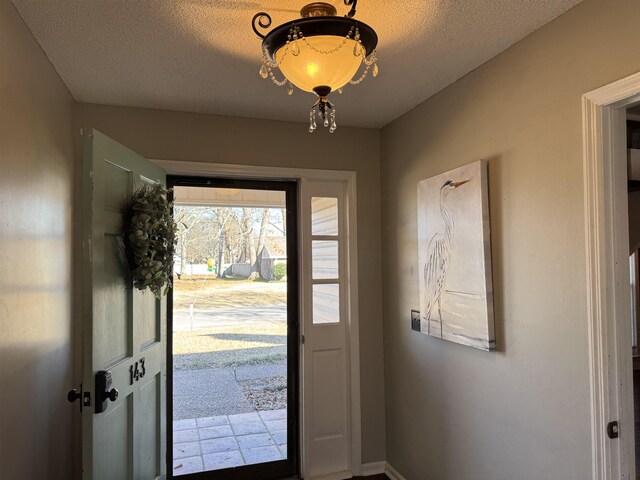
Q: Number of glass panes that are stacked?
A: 3